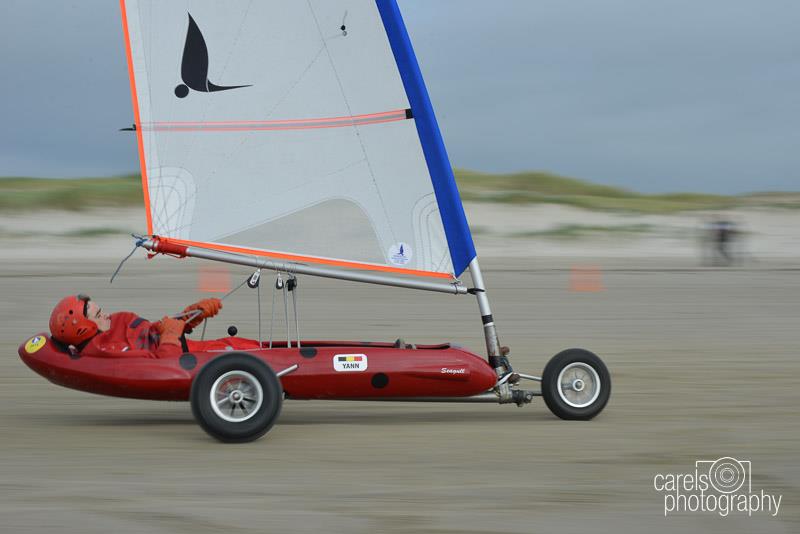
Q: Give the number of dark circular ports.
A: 3